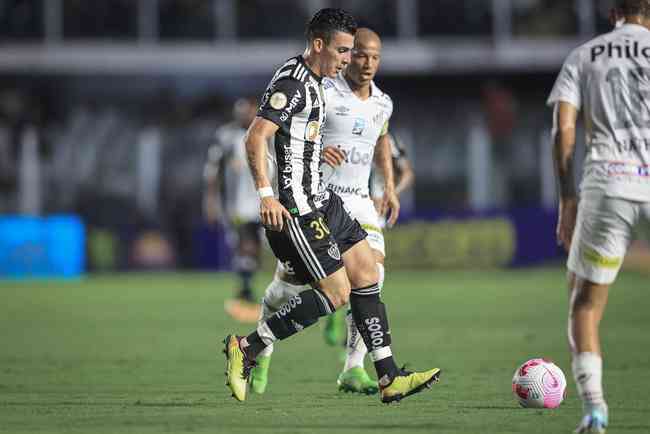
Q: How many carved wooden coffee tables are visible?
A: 0